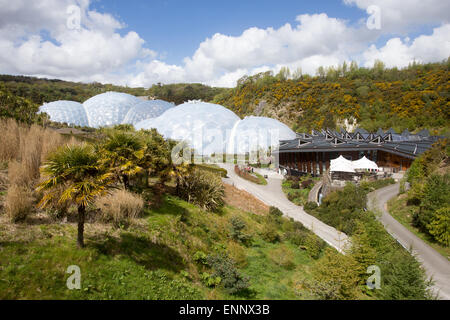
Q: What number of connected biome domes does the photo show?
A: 5